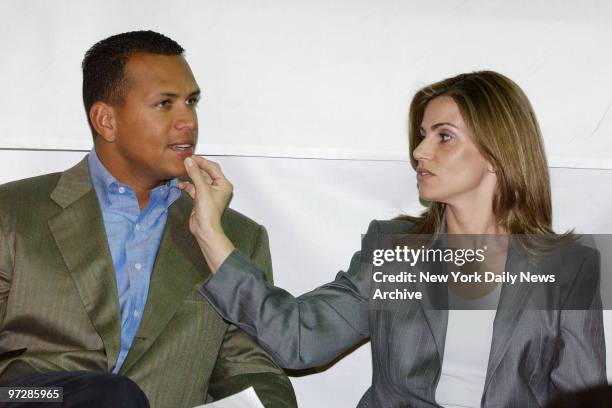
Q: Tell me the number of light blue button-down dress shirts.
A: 1